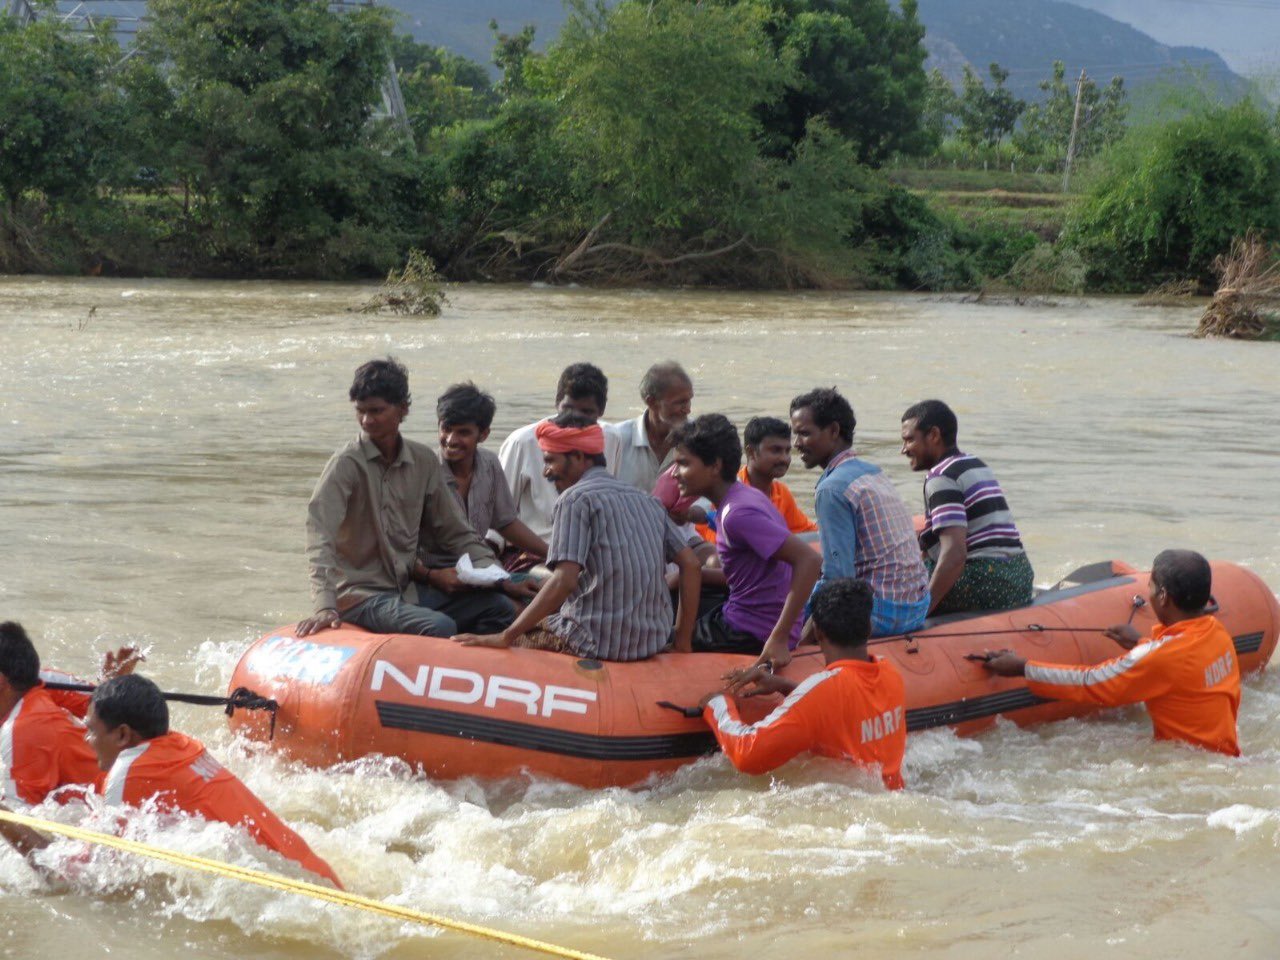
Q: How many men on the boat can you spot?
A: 9